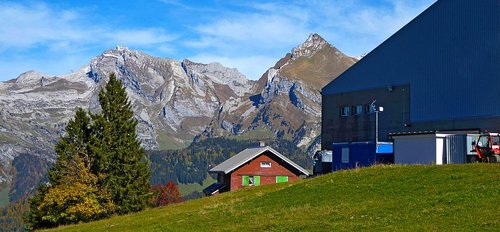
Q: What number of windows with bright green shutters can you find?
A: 2